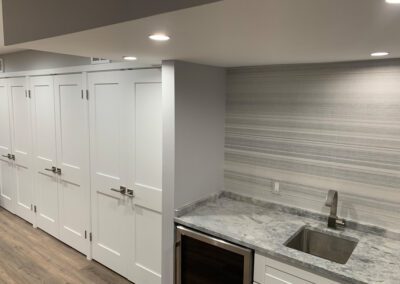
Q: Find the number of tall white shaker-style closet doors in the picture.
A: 6